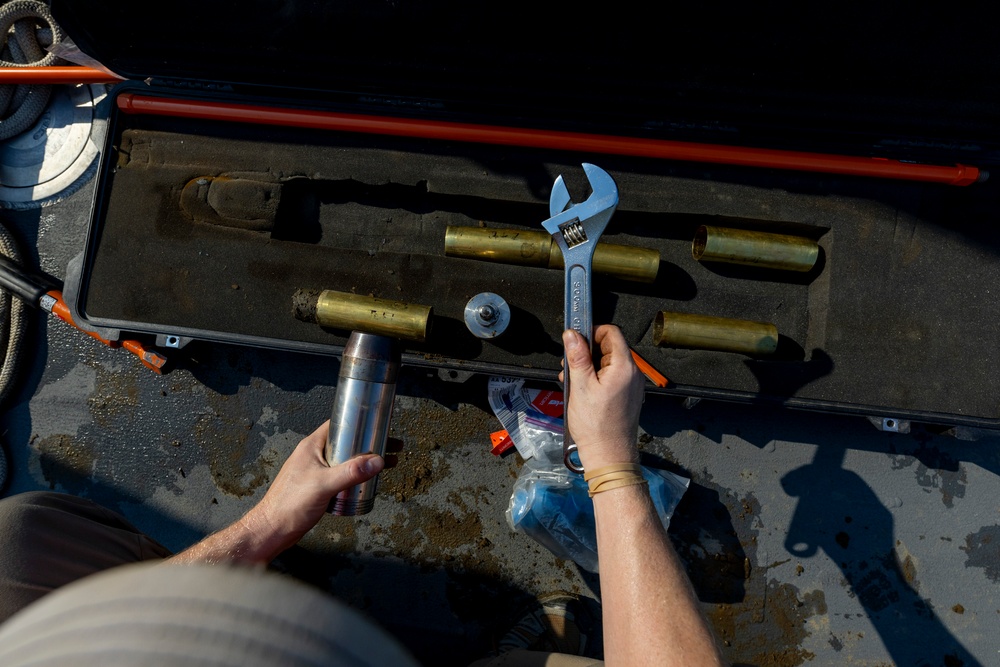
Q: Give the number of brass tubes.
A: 5